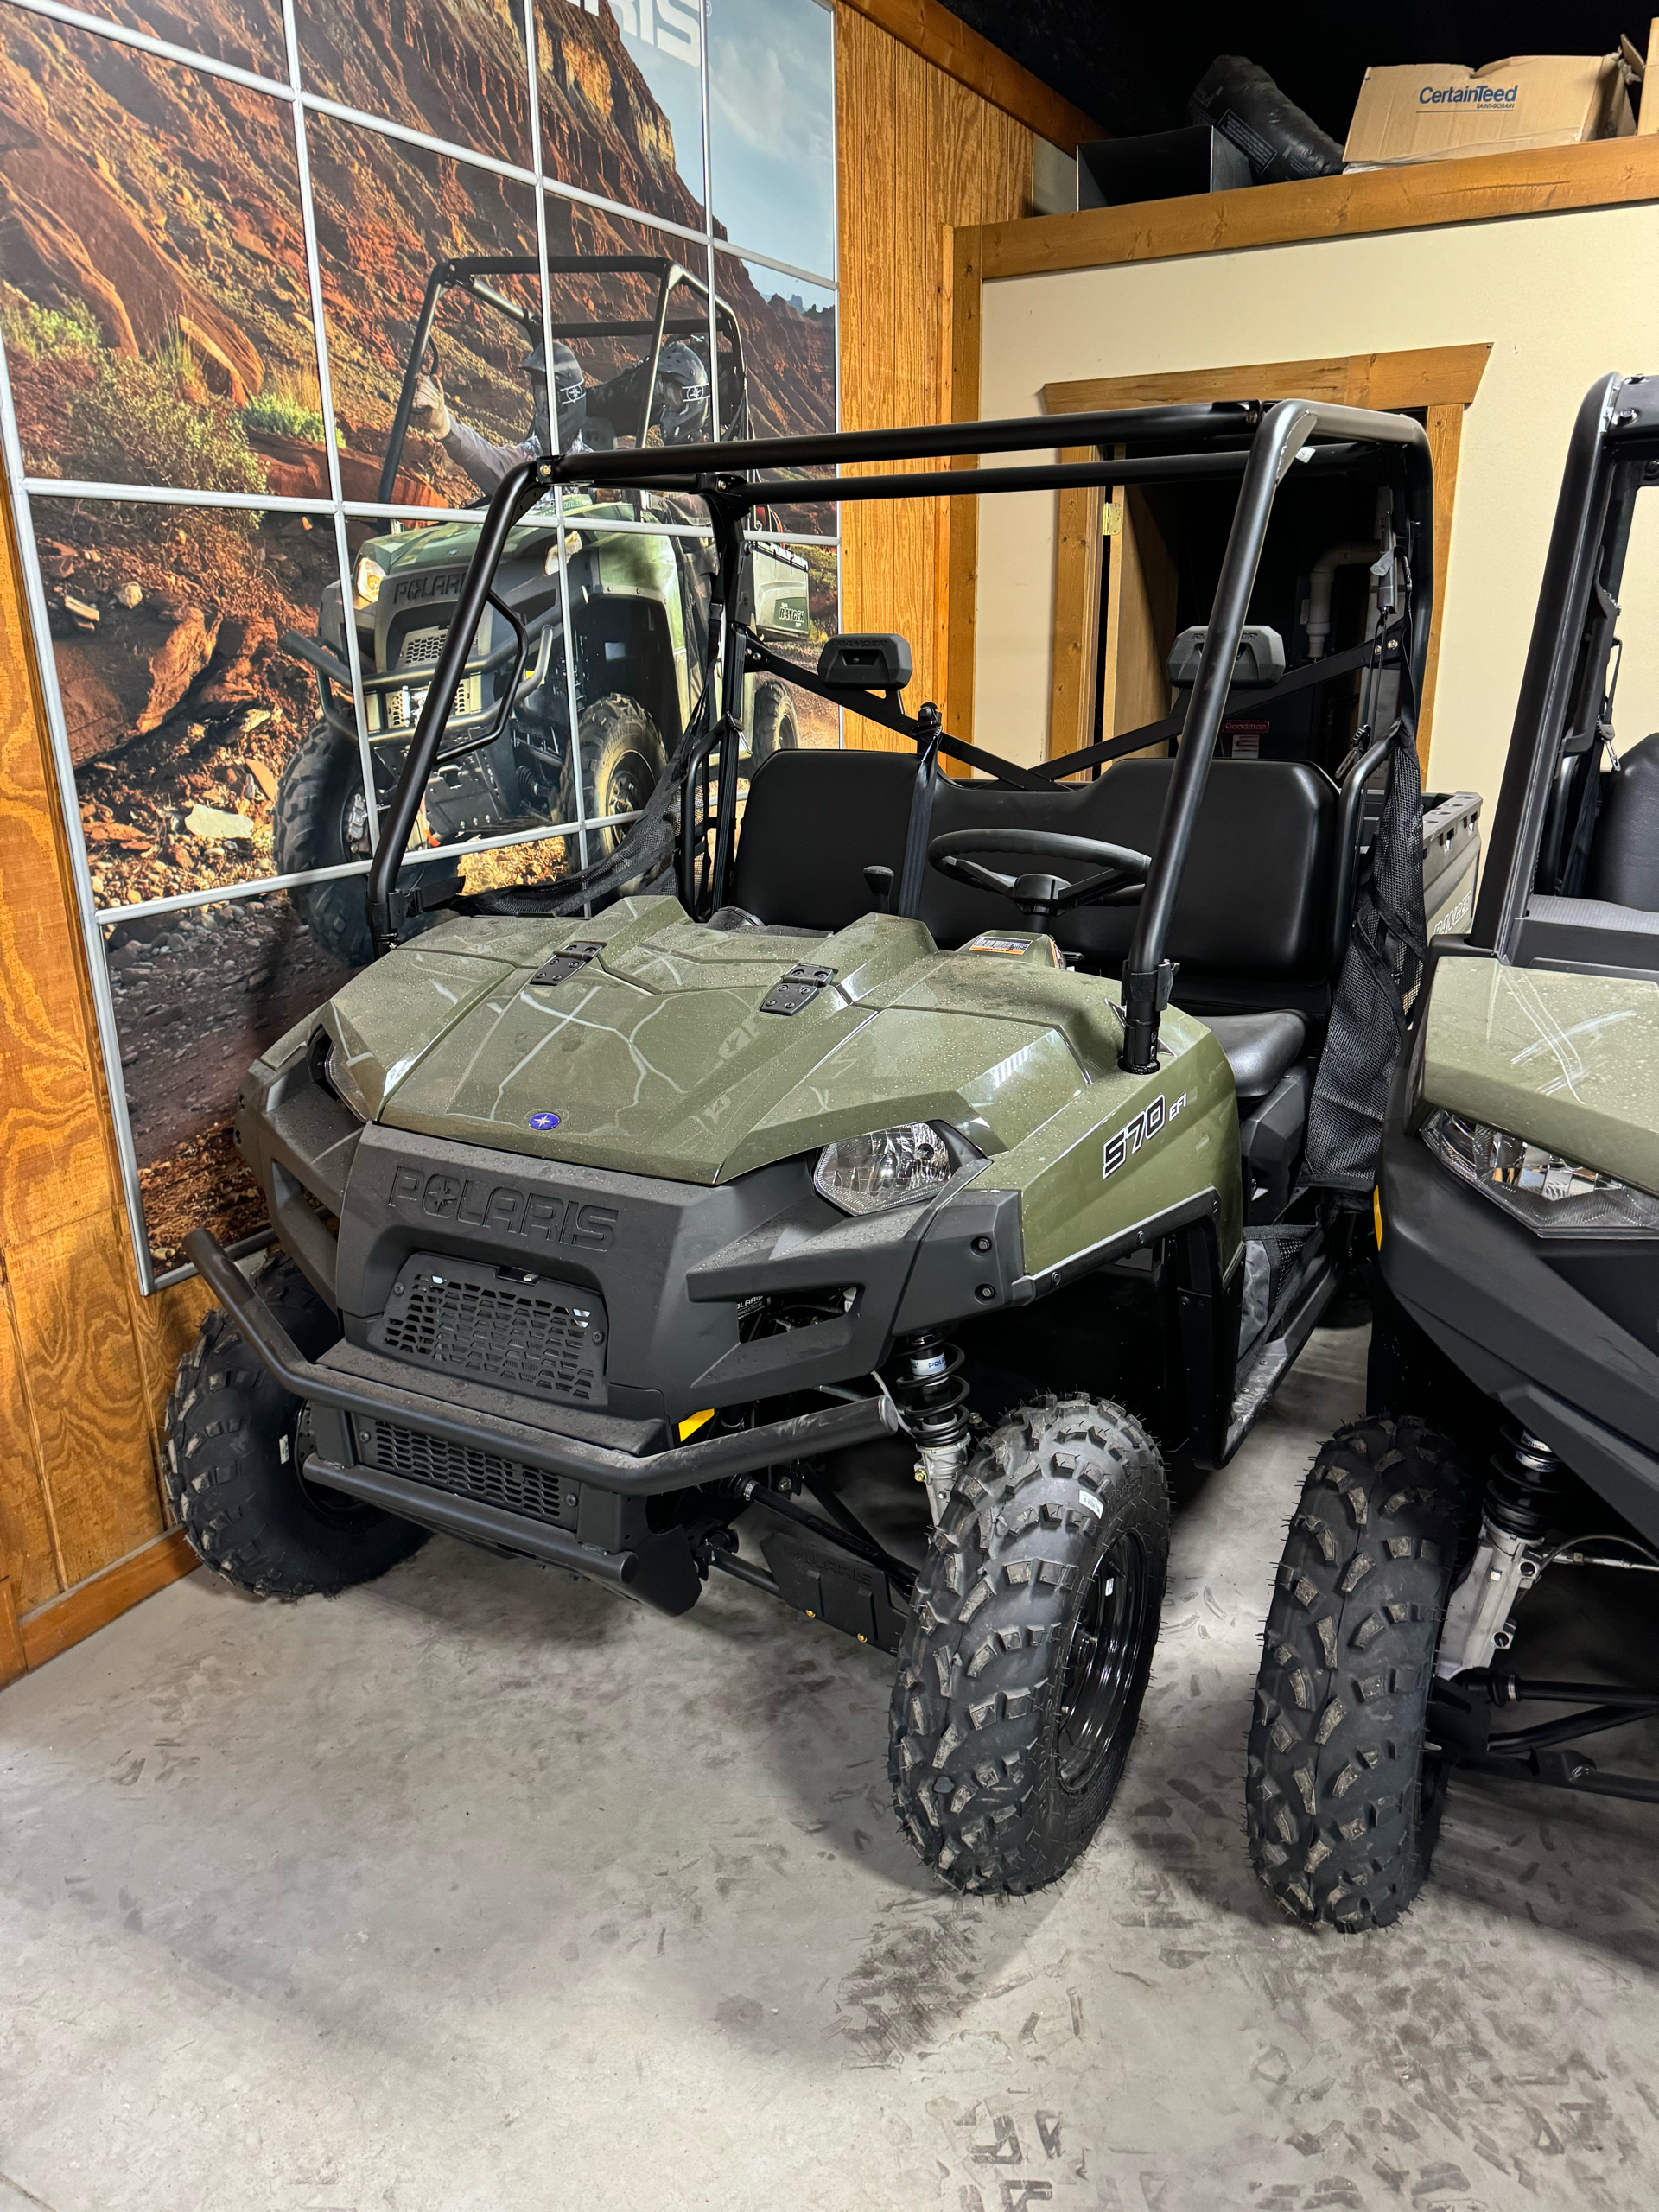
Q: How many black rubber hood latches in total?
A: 2